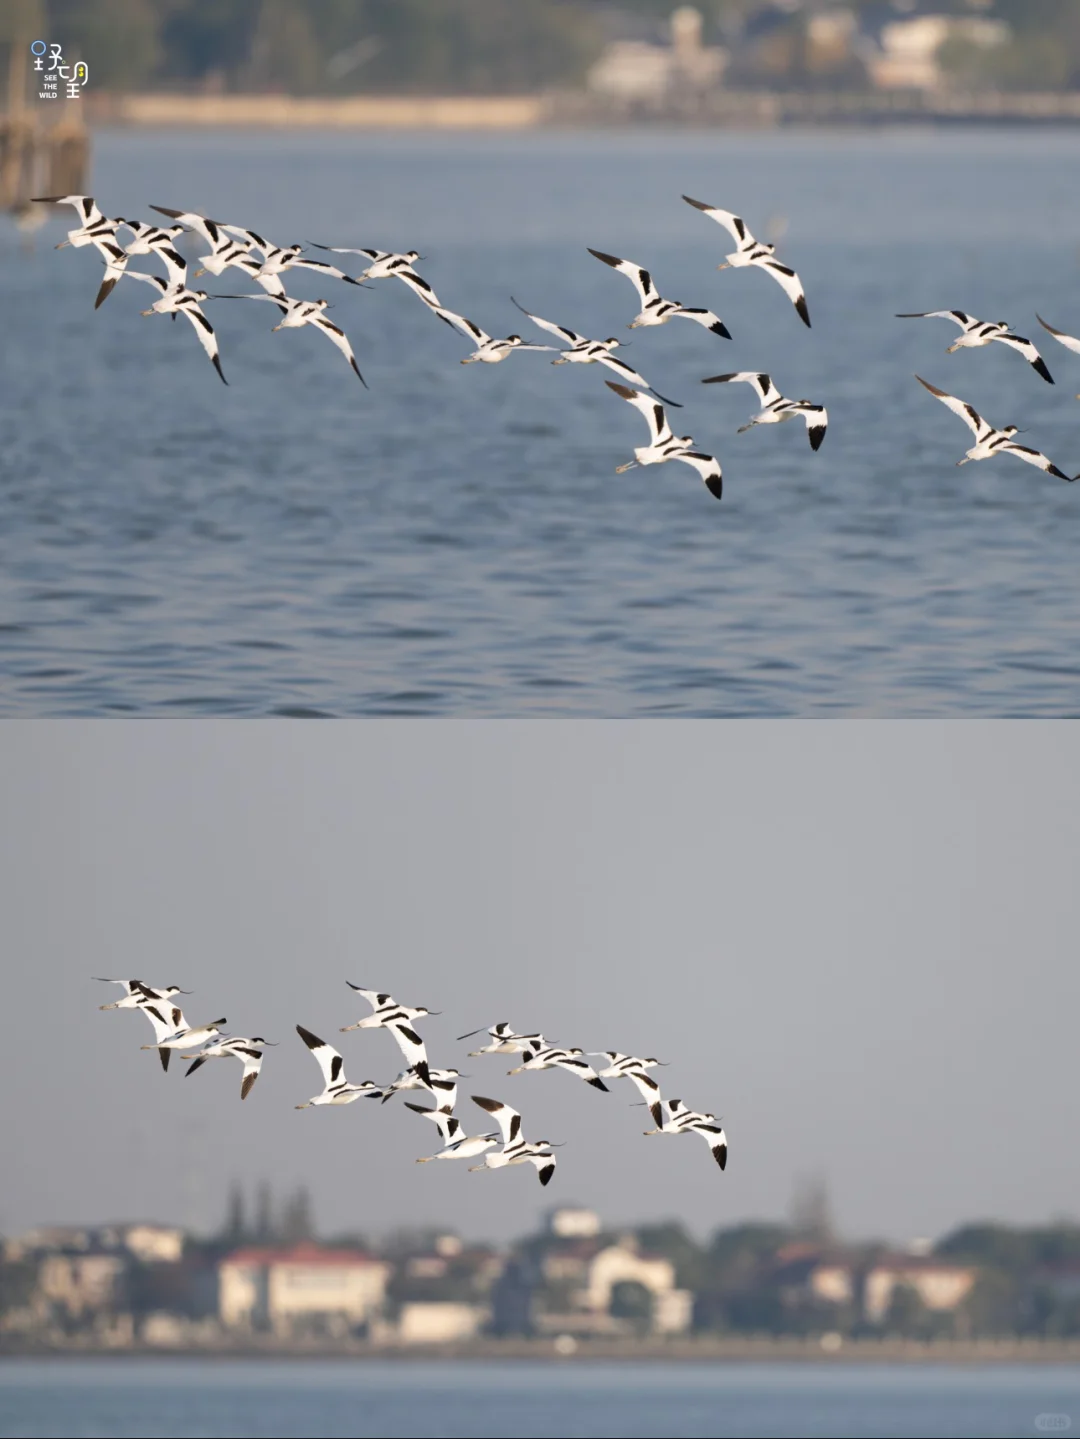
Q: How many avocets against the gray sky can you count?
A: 12